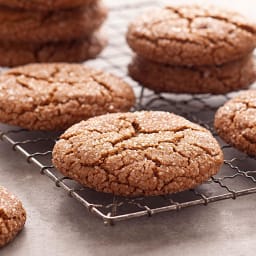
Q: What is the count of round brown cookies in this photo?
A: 9